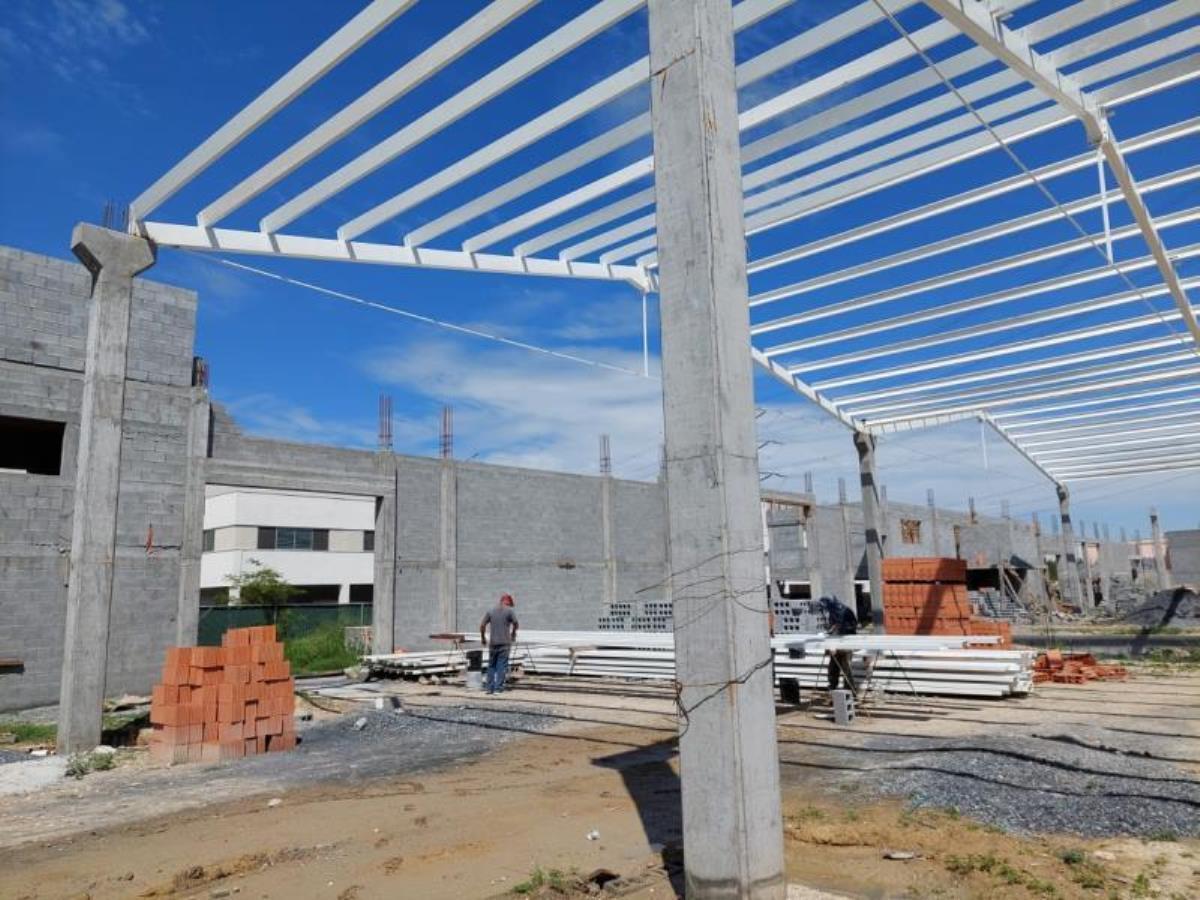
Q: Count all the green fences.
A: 1